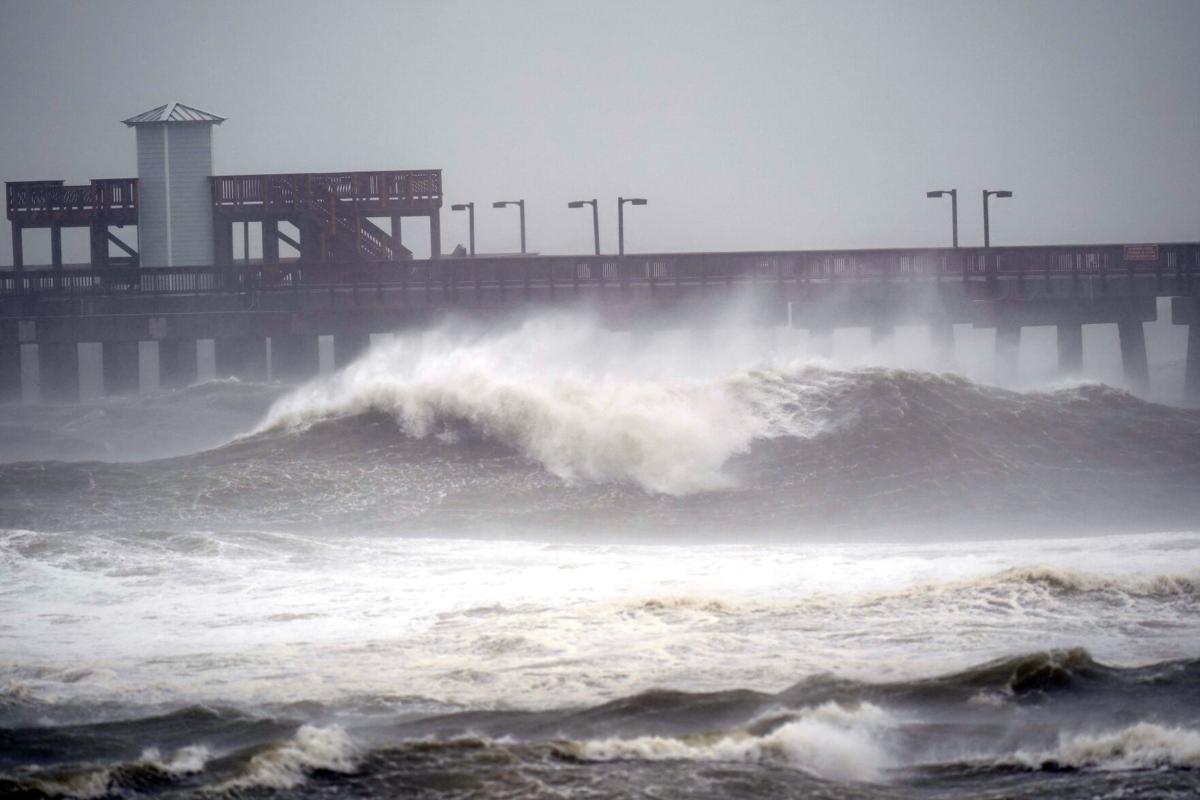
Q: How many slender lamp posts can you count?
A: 6